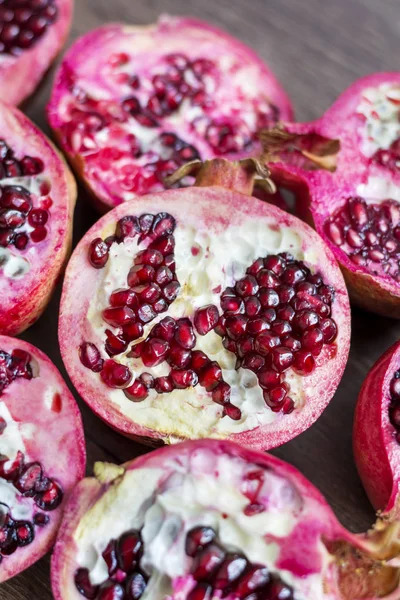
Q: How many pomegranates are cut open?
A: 8